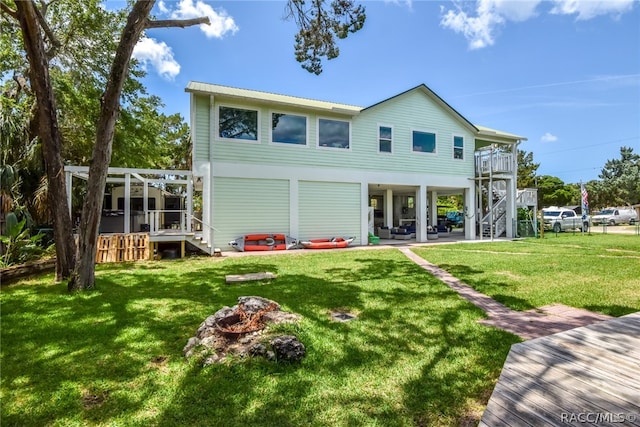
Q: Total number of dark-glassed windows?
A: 6